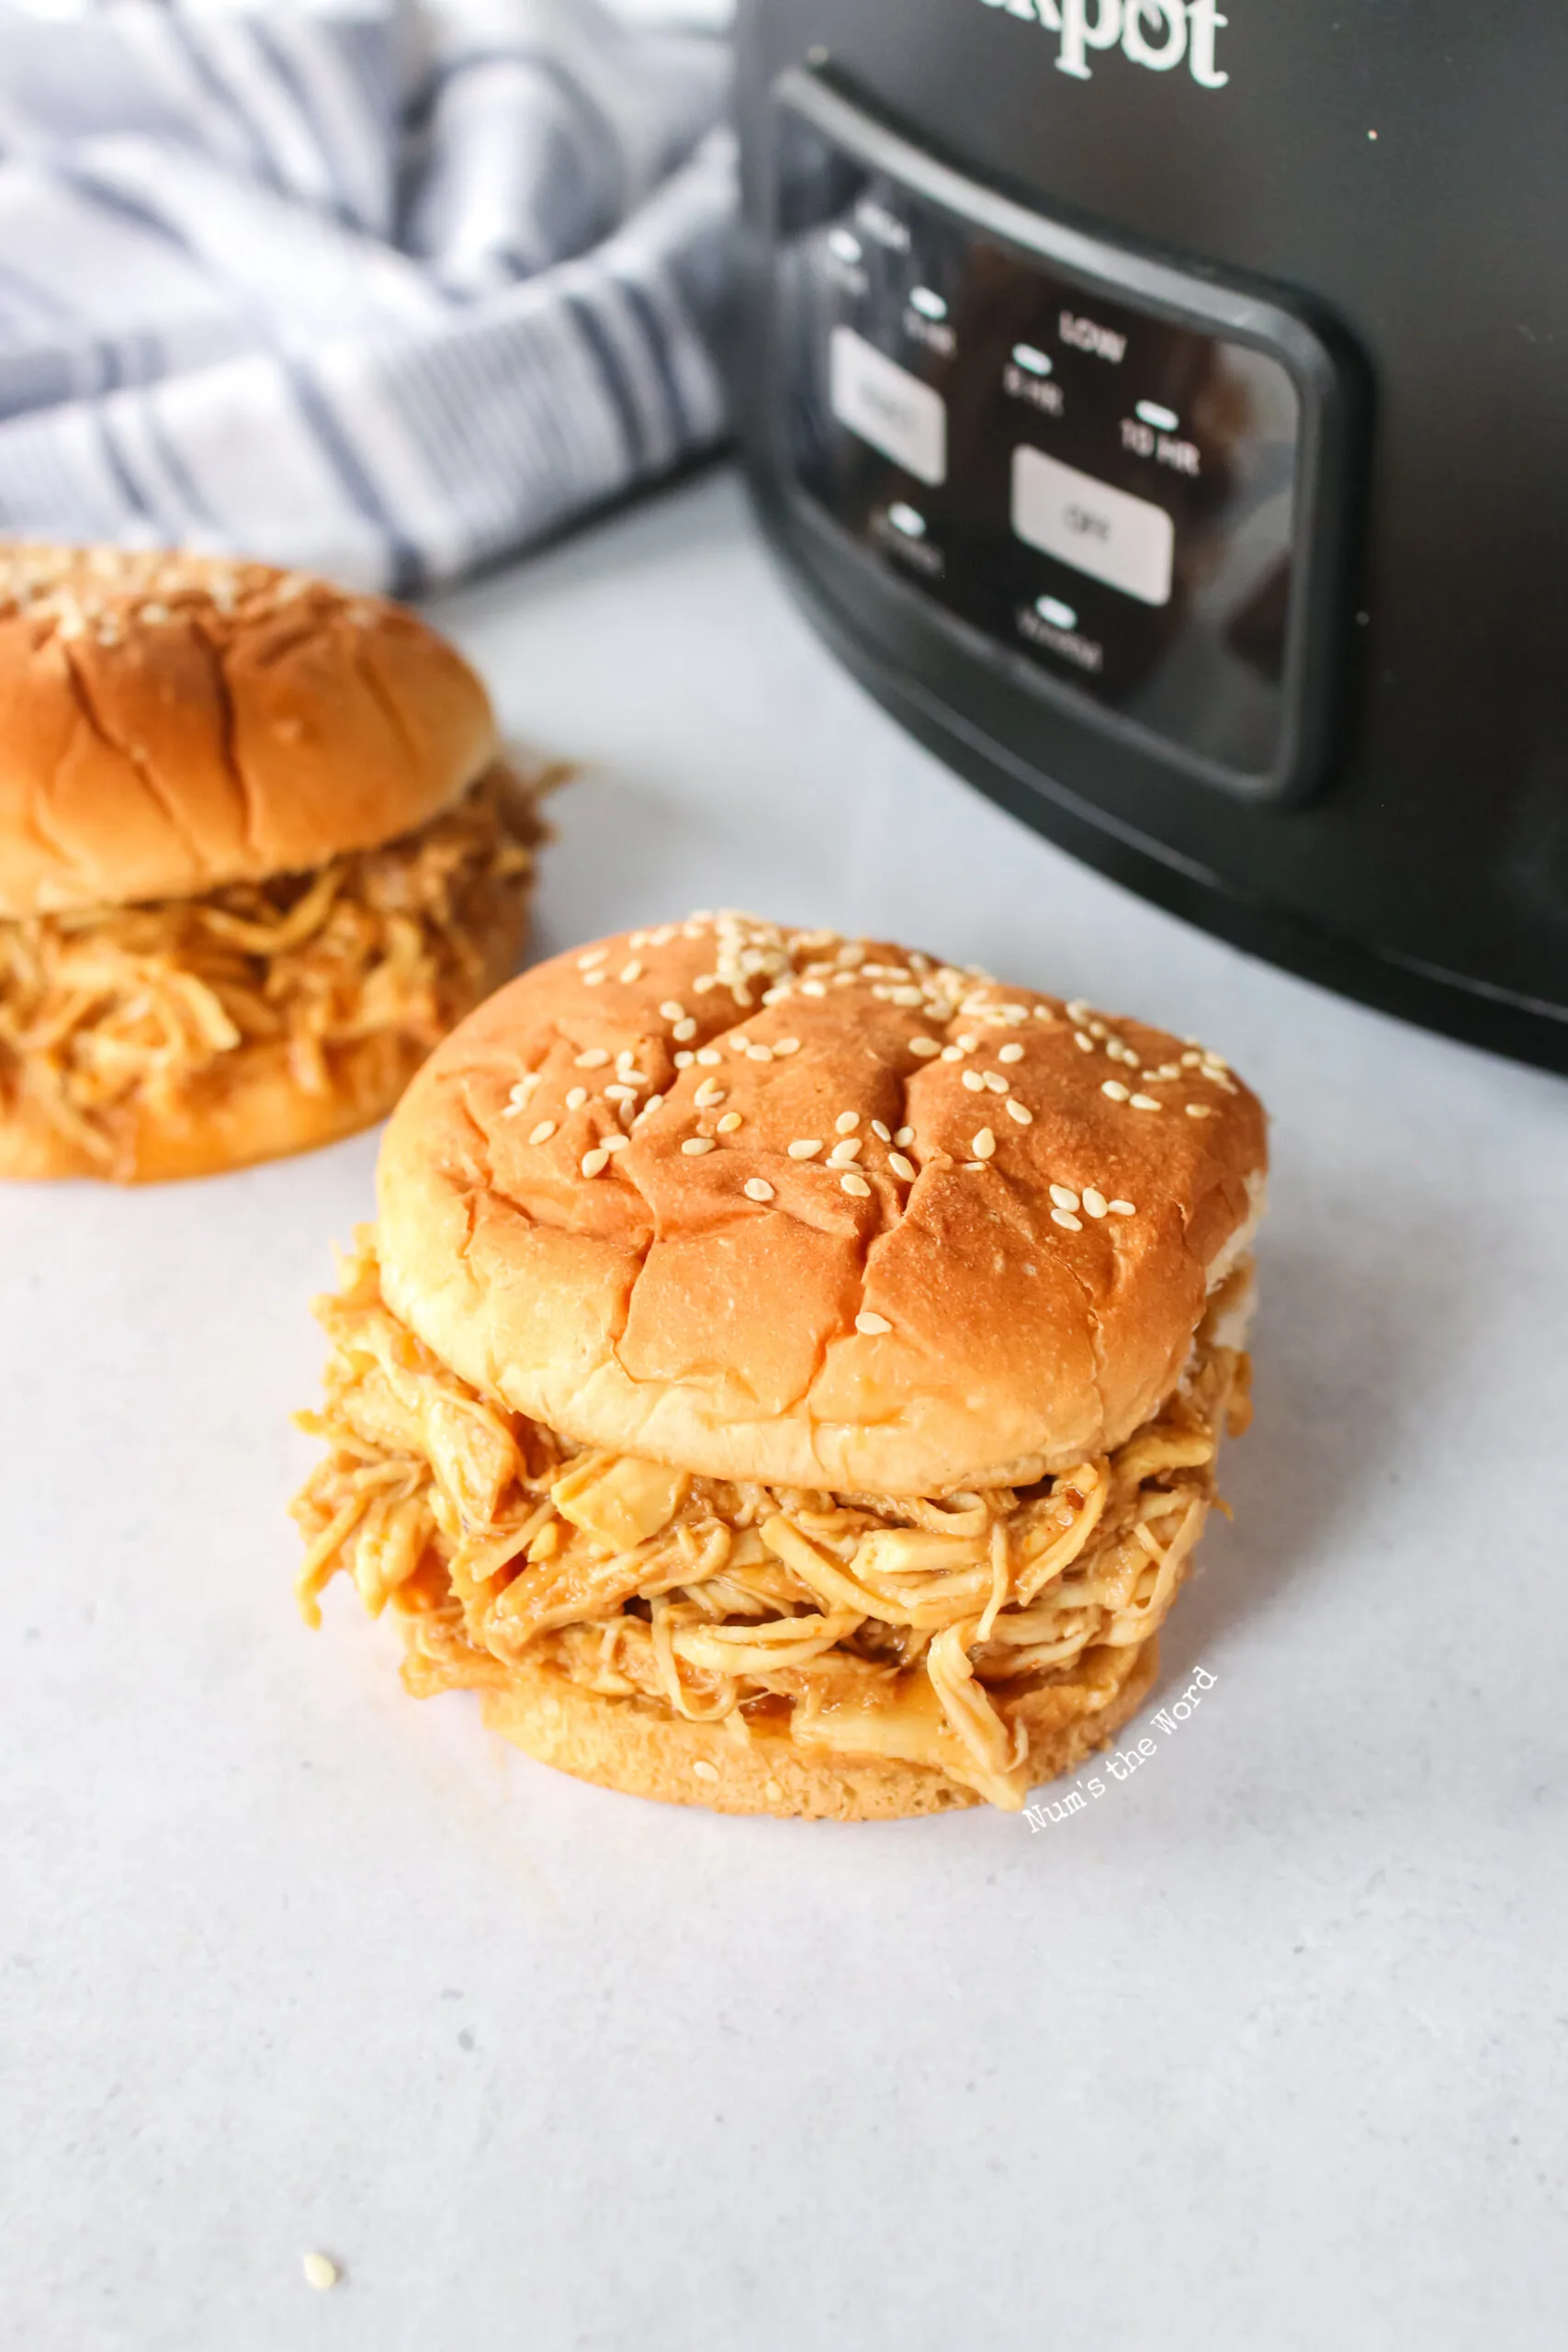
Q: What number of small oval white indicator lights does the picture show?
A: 6